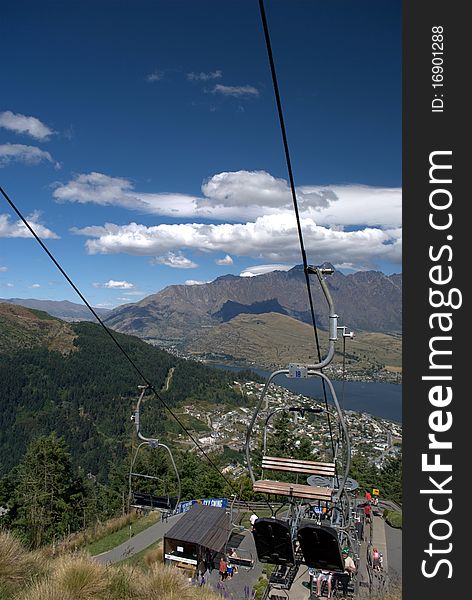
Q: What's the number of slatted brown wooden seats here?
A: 1